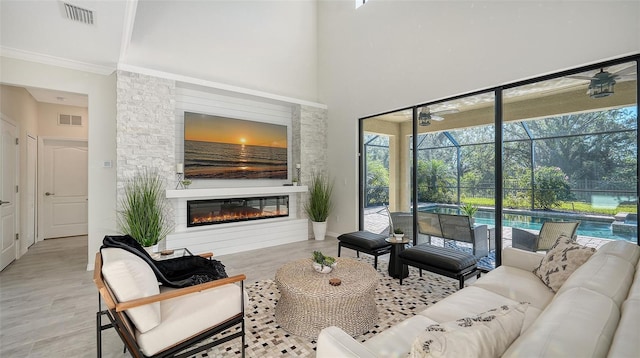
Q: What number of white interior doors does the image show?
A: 3